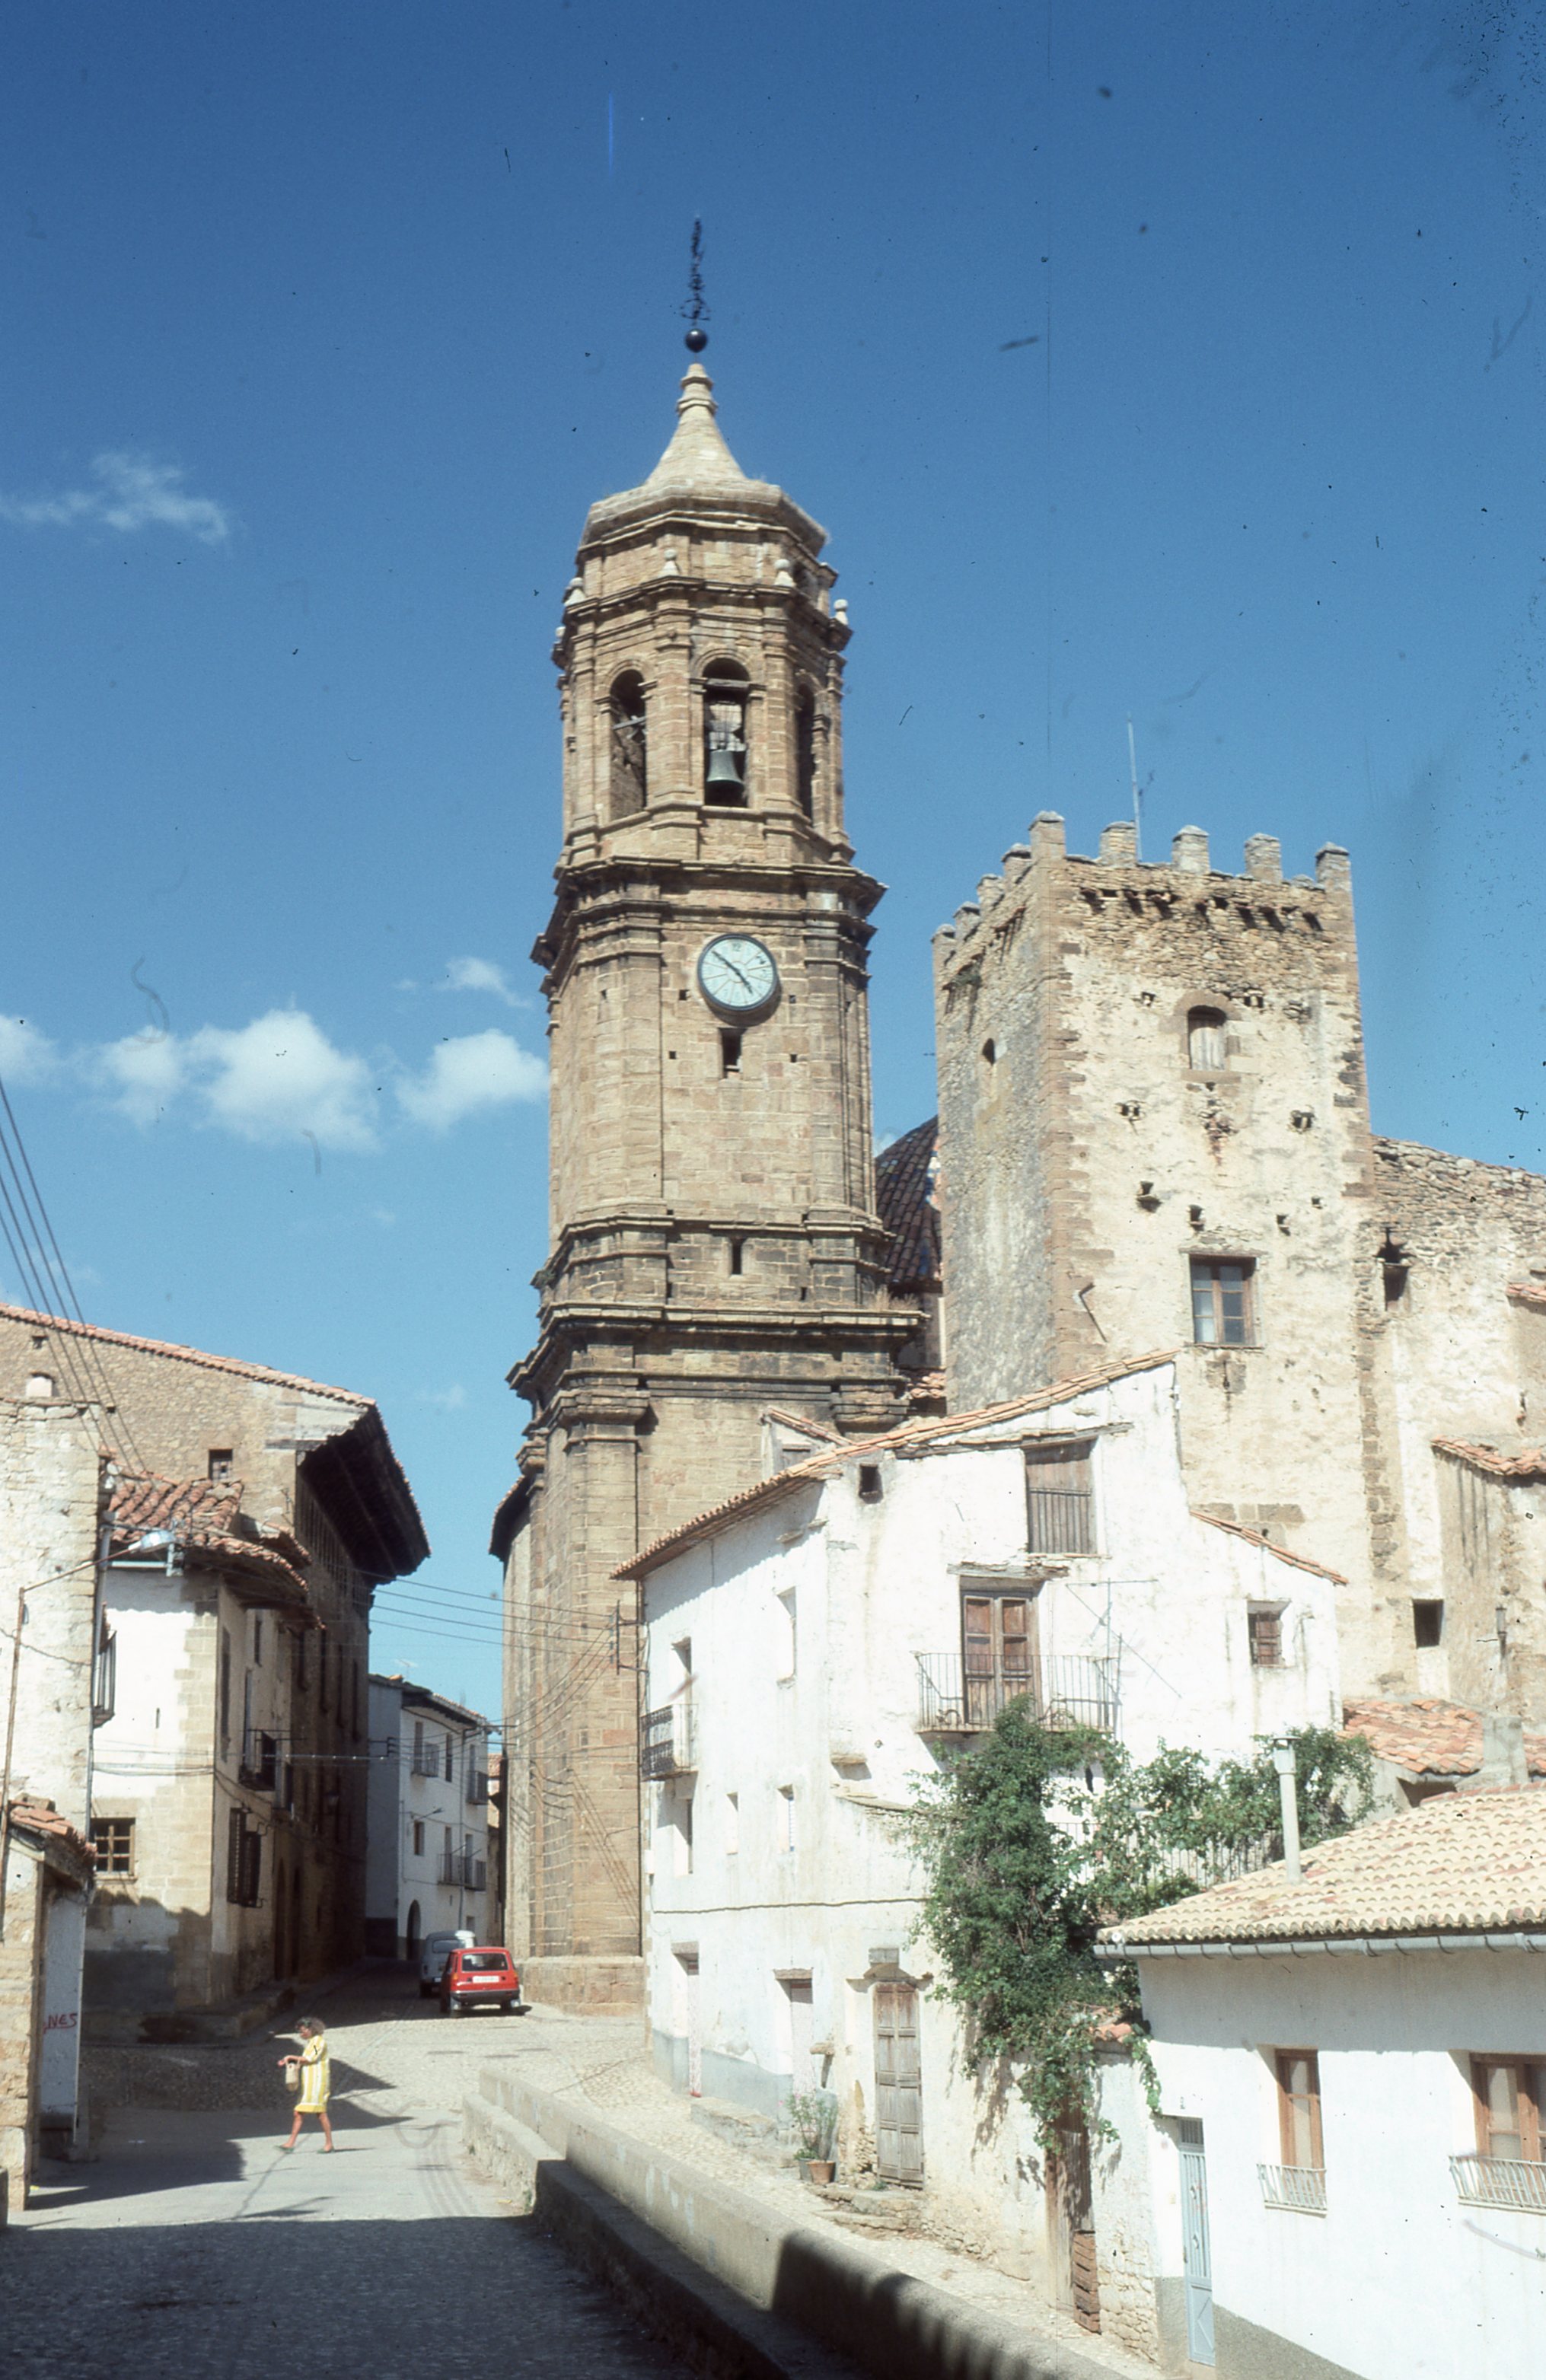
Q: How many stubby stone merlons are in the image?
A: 9